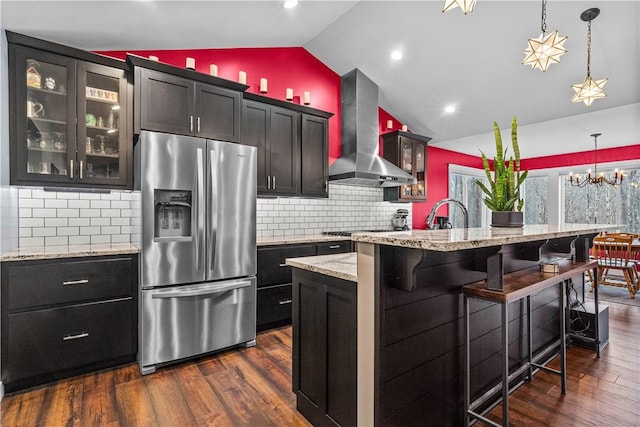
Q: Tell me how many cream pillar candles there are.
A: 9